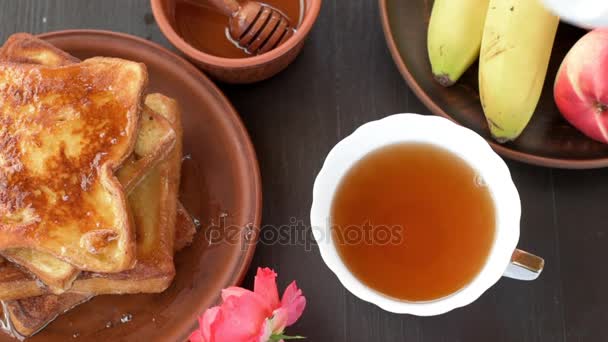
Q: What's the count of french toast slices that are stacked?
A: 4